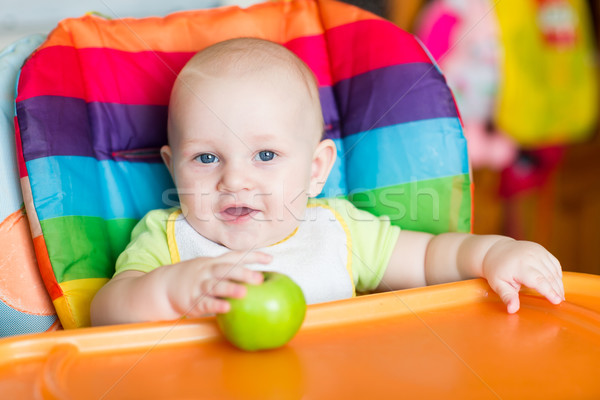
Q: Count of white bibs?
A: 1